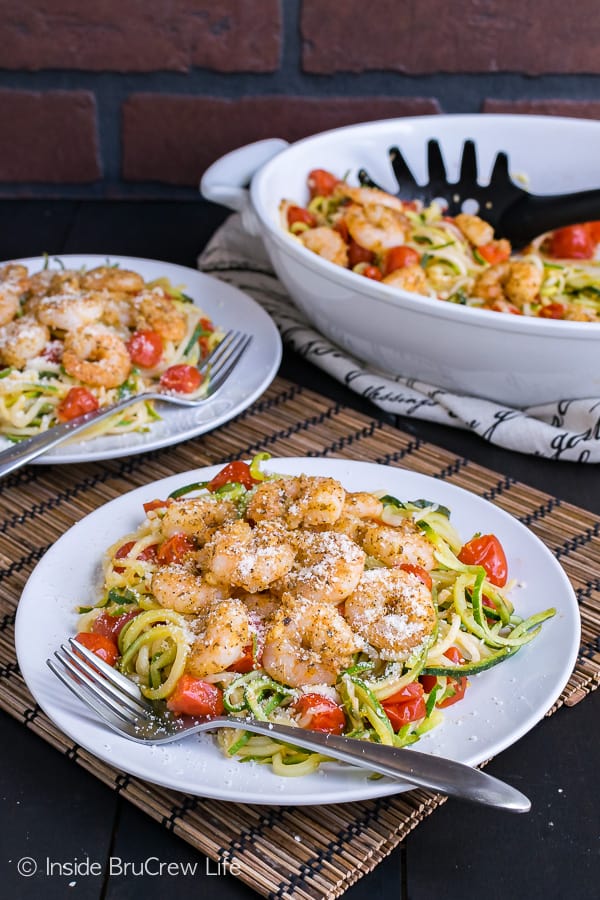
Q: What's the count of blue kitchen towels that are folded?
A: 0